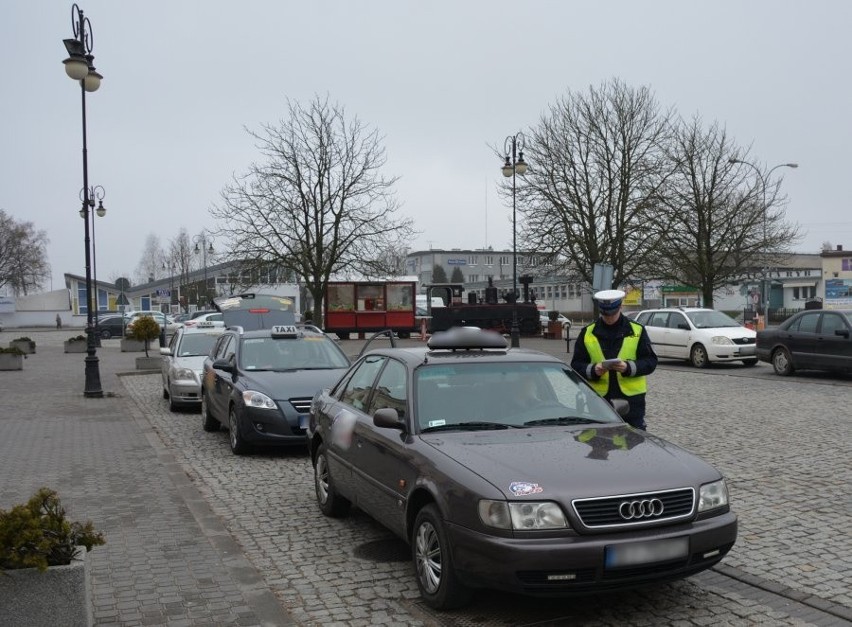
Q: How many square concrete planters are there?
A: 6